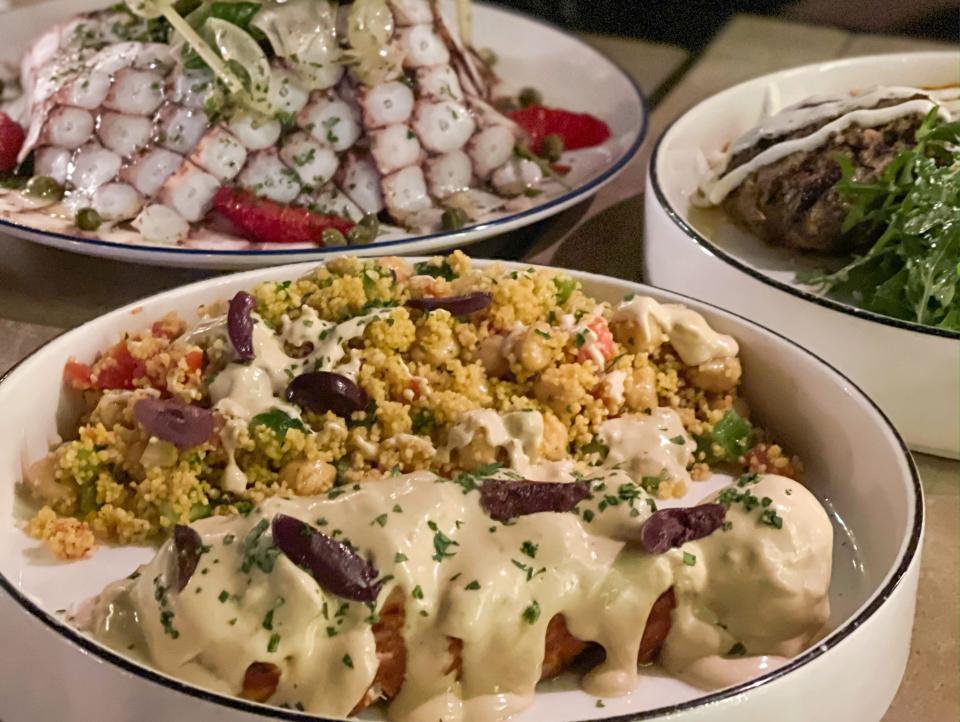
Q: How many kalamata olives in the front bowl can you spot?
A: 8